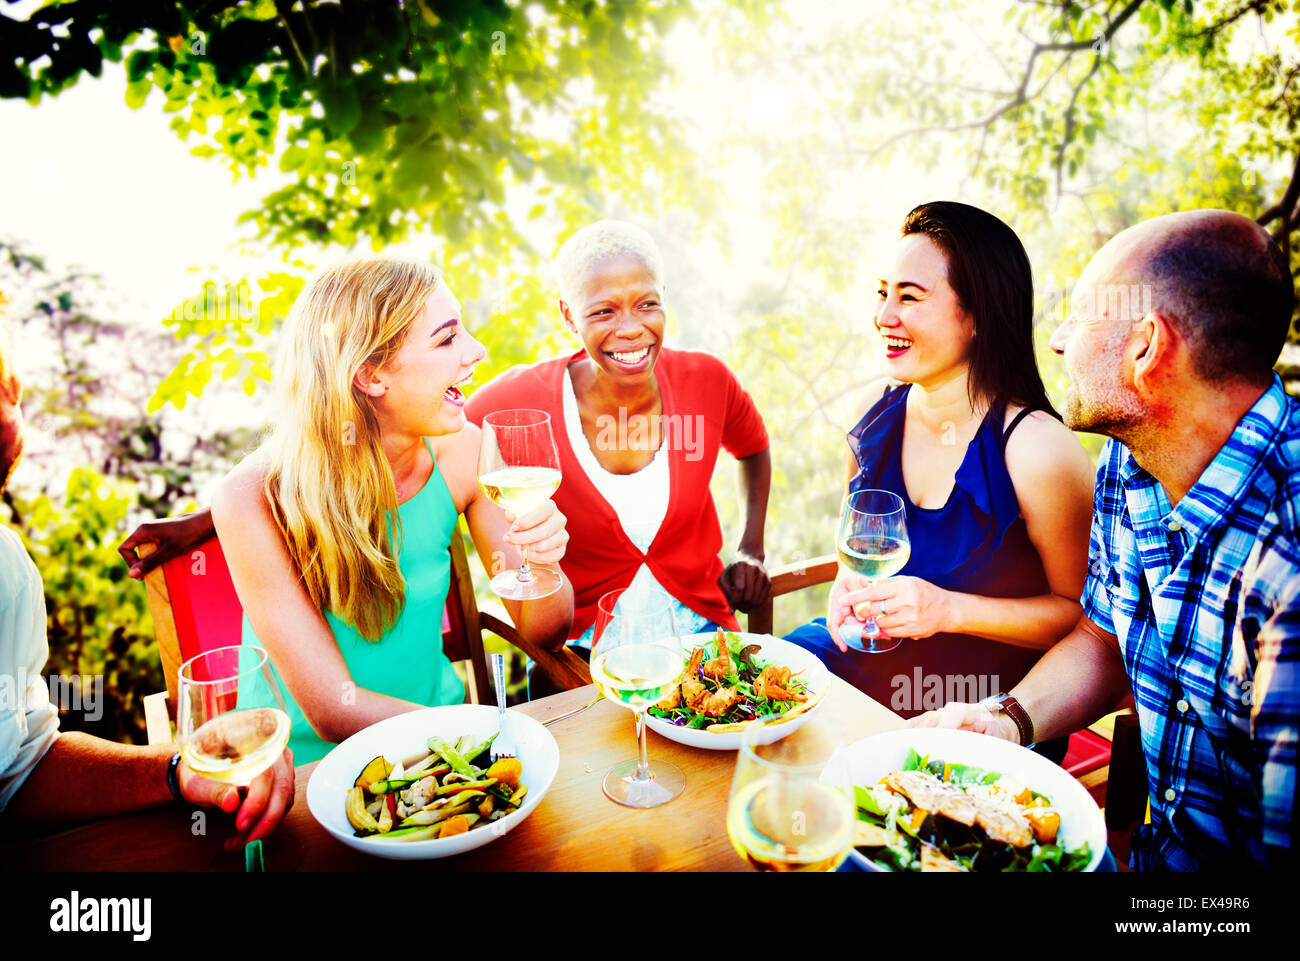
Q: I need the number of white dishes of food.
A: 3